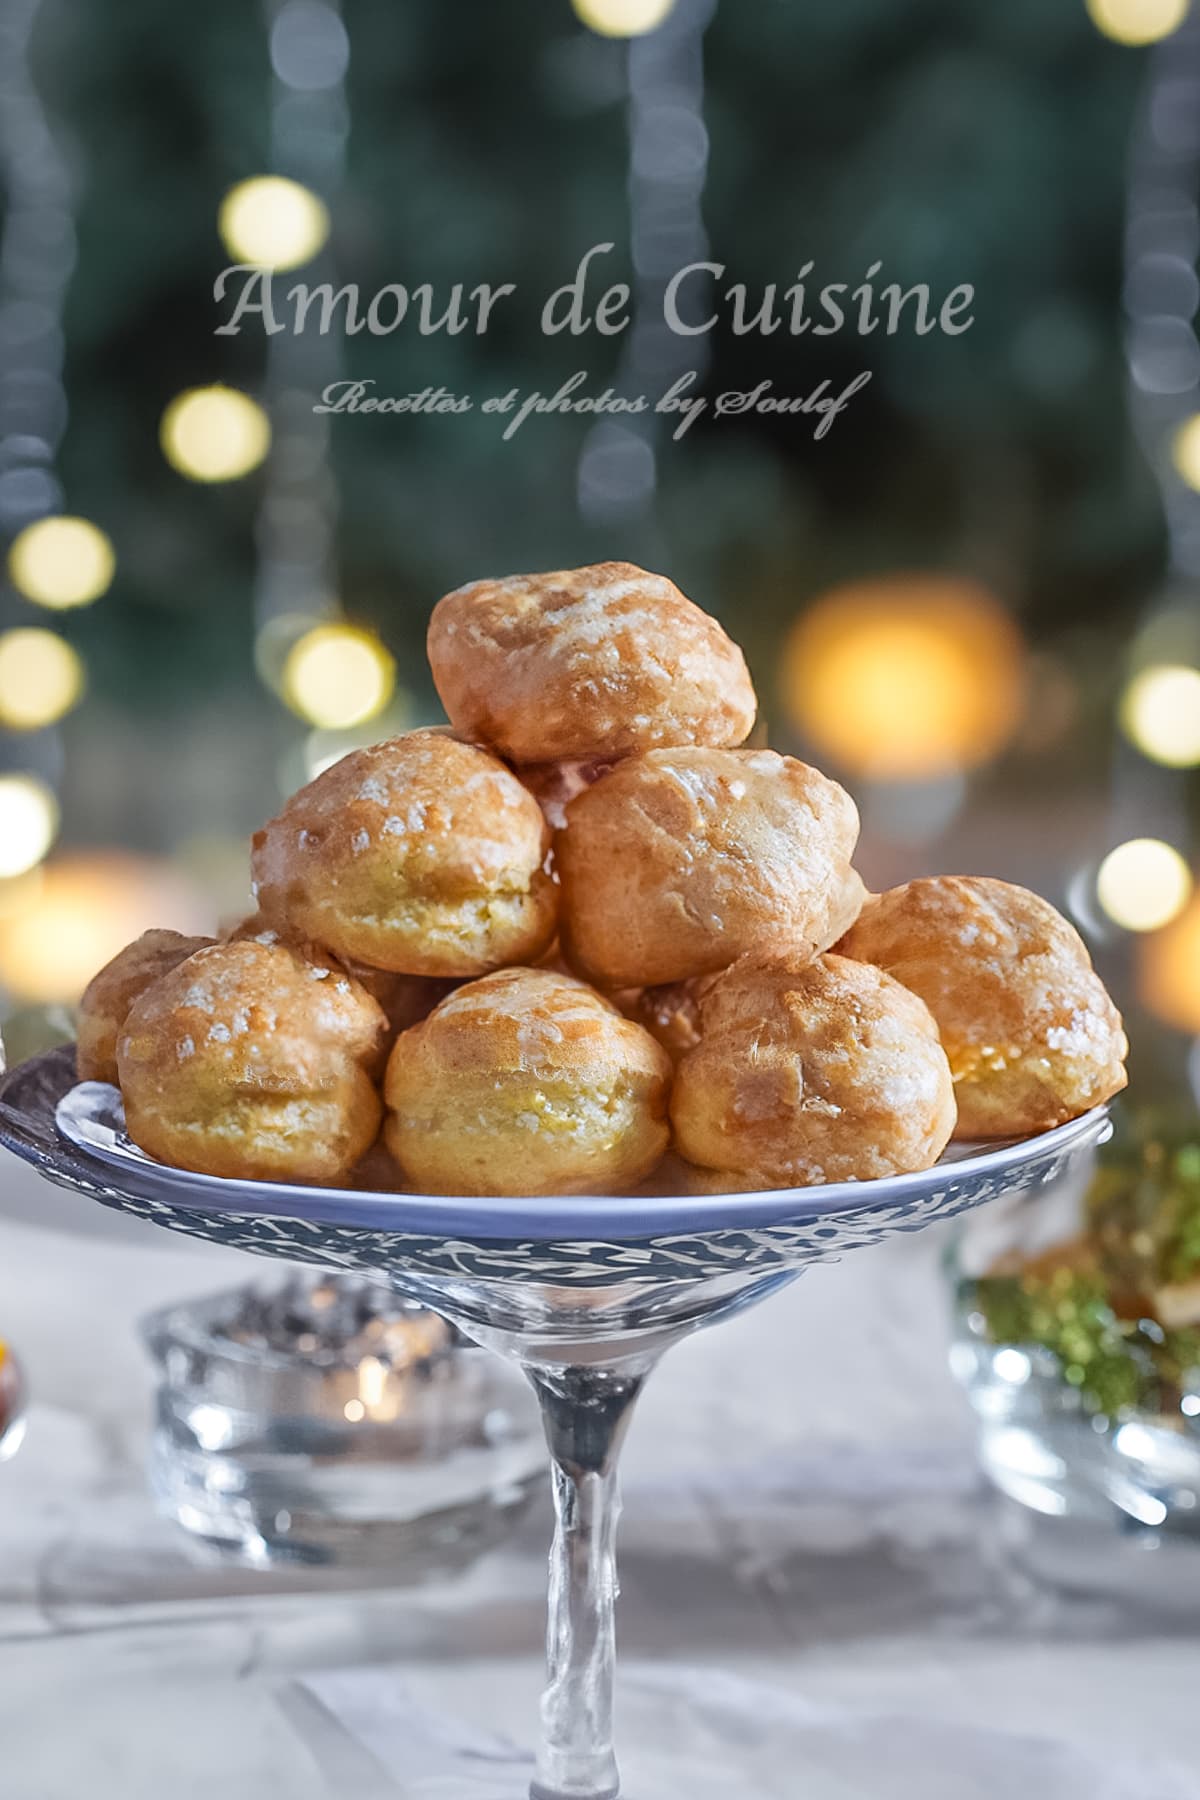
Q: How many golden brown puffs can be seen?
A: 8